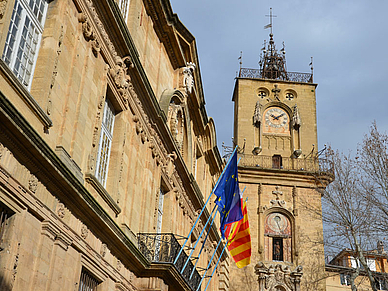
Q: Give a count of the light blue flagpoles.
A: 5